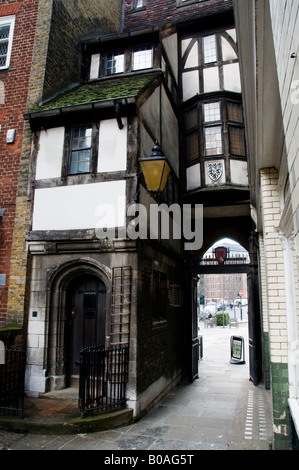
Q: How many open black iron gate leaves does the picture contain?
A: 2